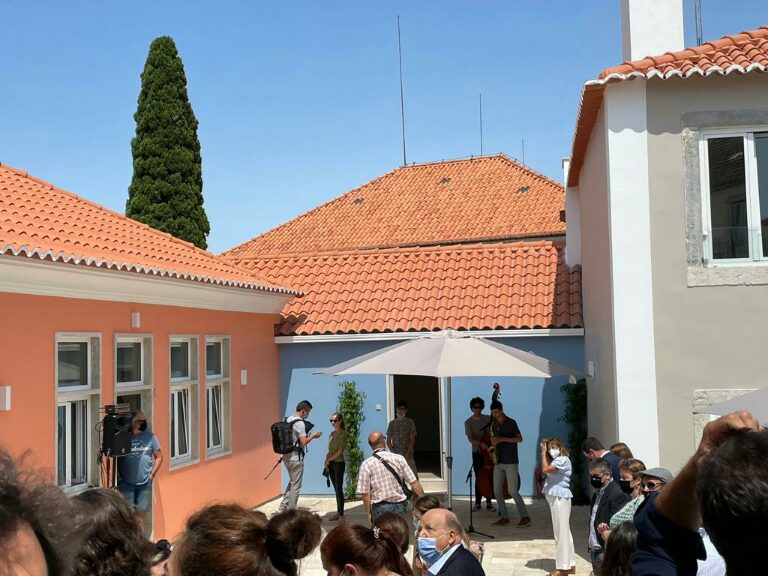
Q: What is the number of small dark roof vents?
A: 3